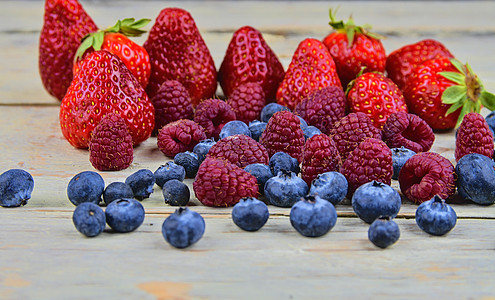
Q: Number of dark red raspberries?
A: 15